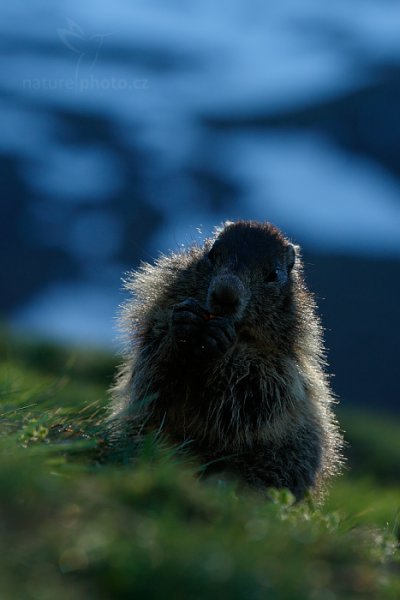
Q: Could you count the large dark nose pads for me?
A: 1